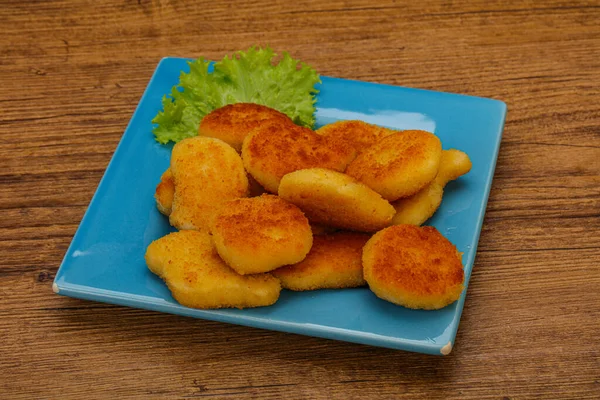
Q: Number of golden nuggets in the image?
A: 12